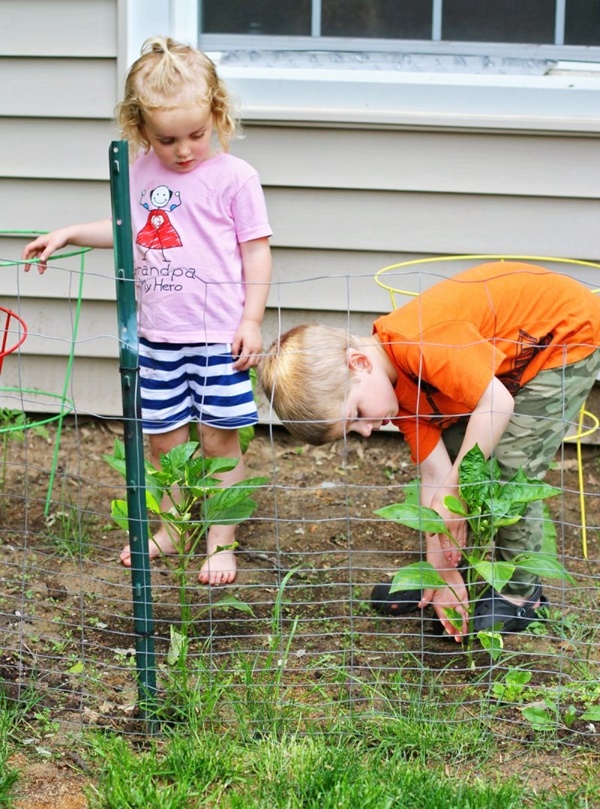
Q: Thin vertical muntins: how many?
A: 3